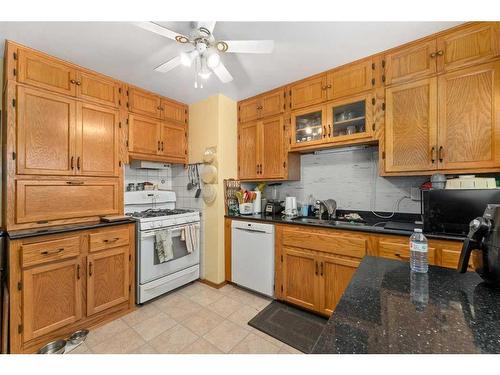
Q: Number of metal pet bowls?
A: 2